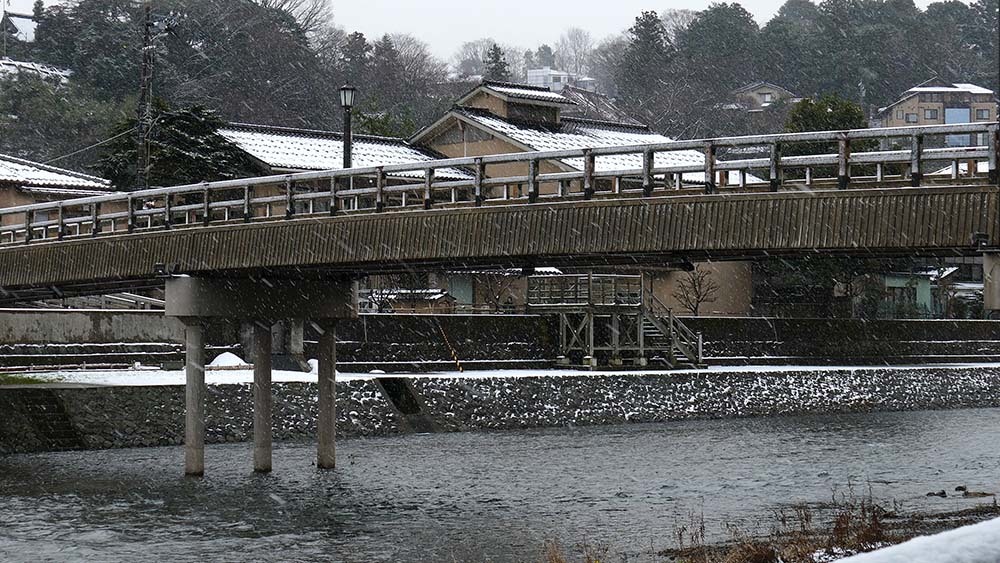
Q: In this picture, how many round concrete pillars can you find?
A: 3